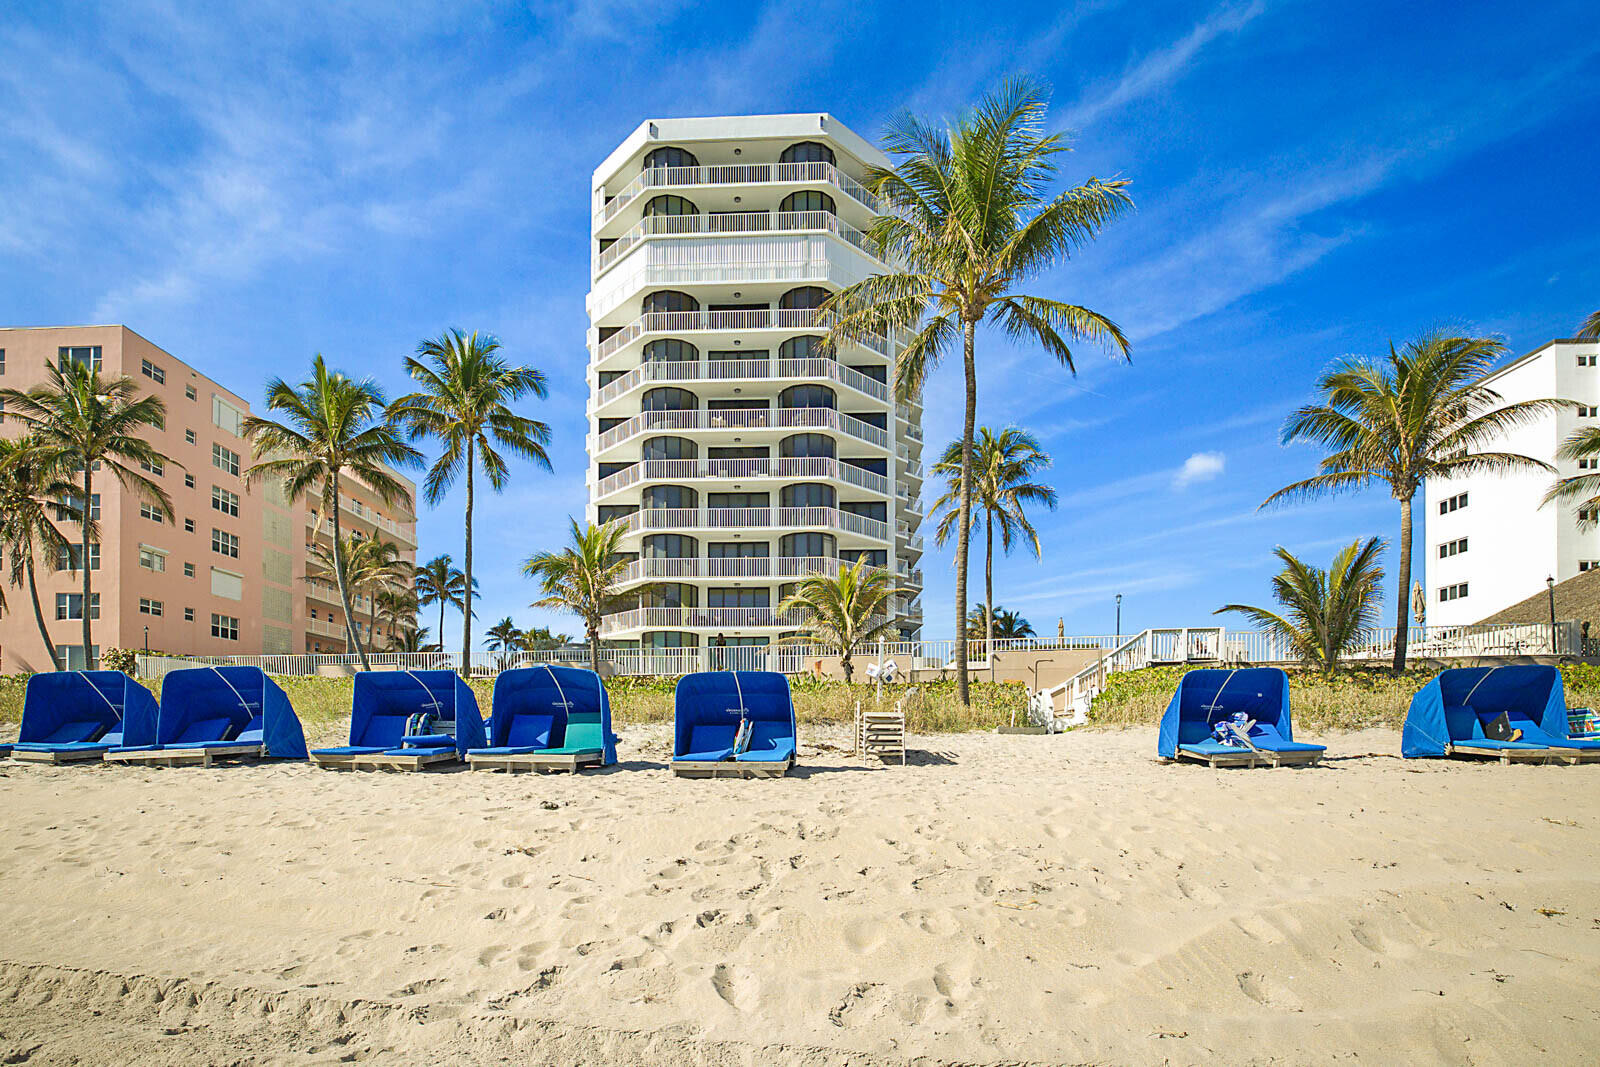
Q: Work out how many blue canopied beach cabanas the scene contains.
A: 7